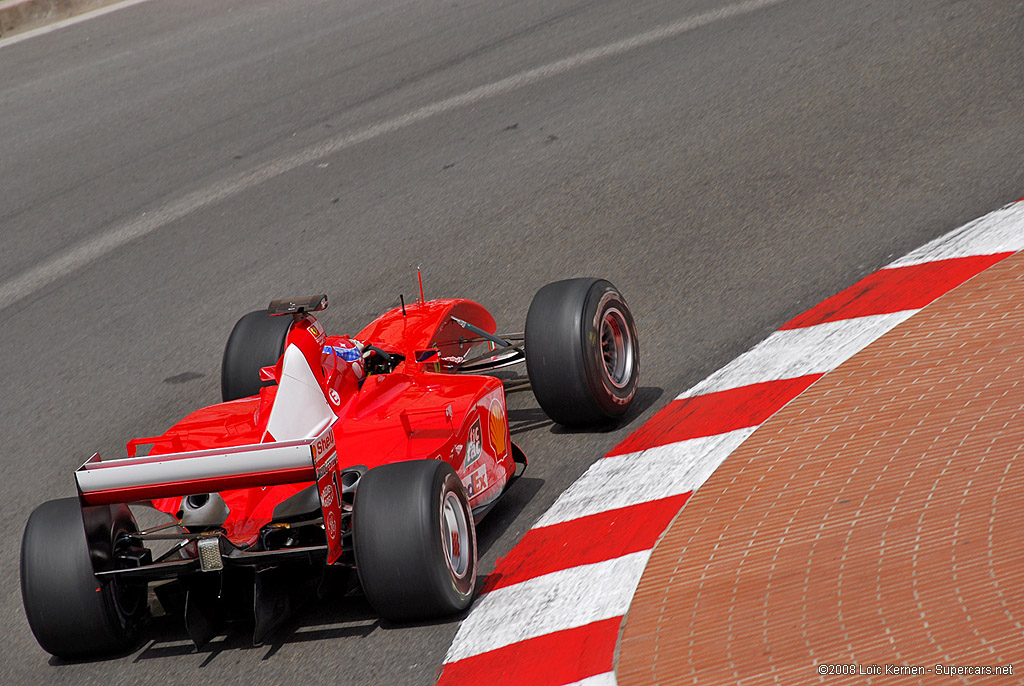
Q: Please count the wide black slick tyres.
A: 4